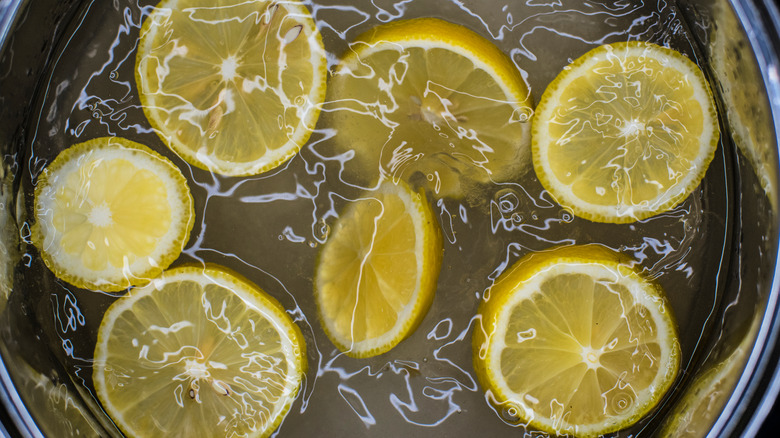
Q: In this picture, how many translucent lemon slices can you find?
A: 7